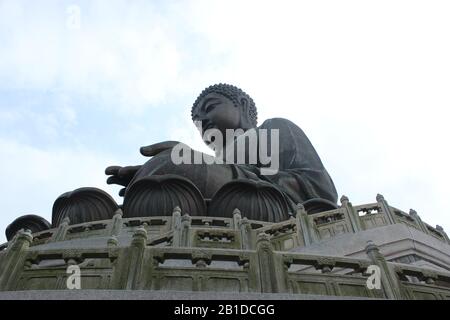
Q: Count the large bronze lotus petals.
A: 5